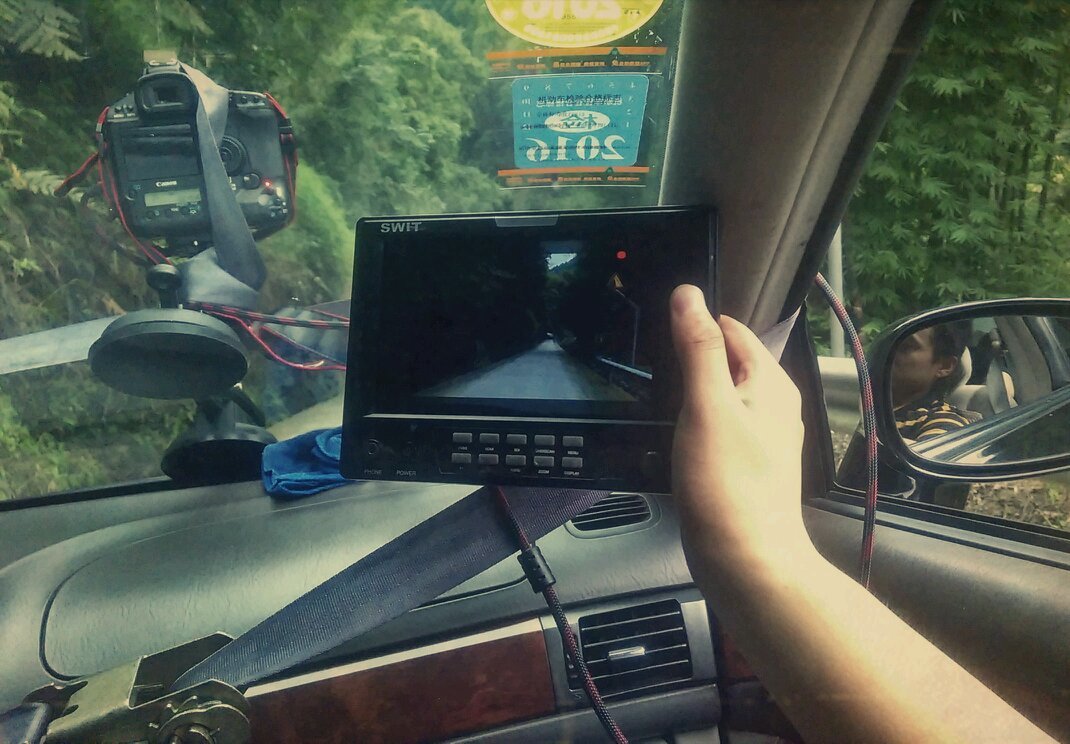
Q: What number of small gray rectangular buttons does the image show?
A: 10